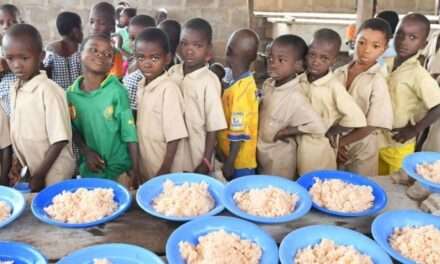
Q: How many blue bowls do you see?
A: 11